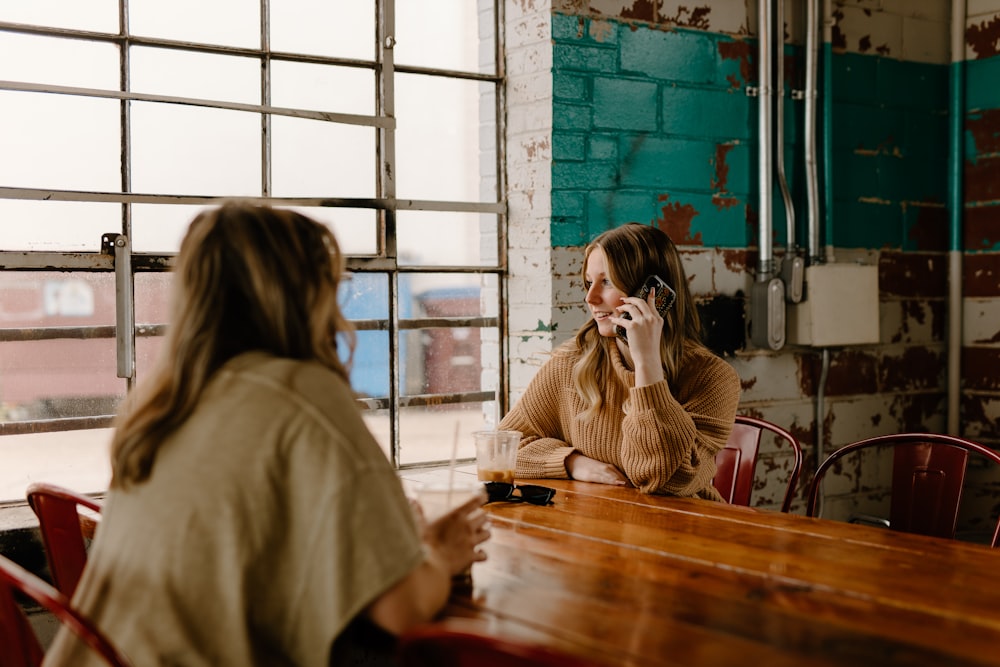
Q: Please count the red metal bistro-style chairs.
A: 5